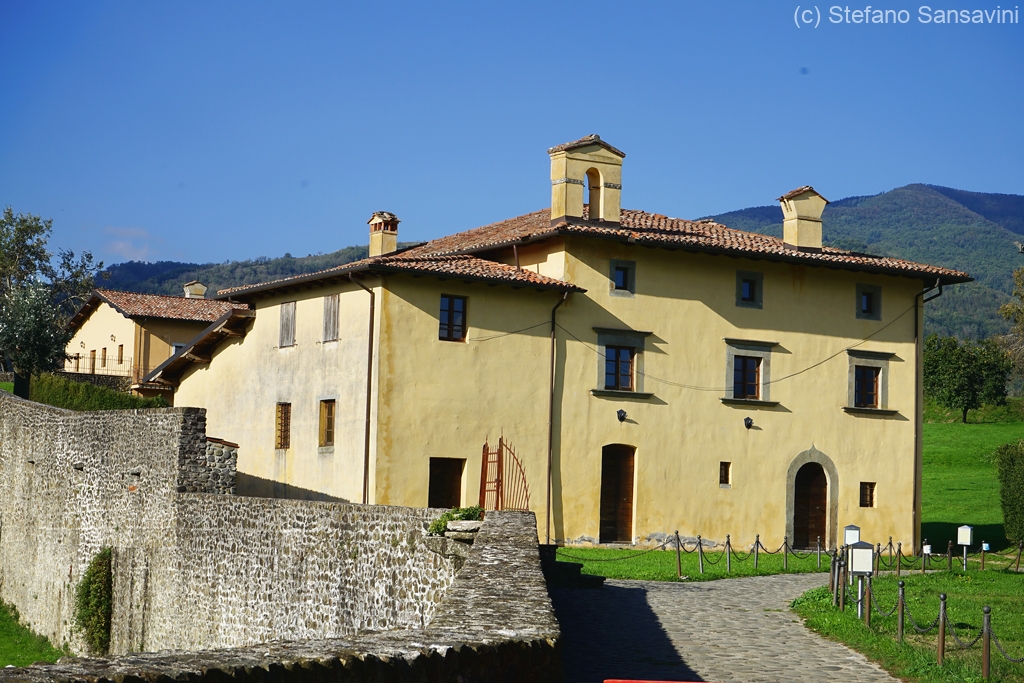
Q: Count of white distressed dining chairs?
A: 0